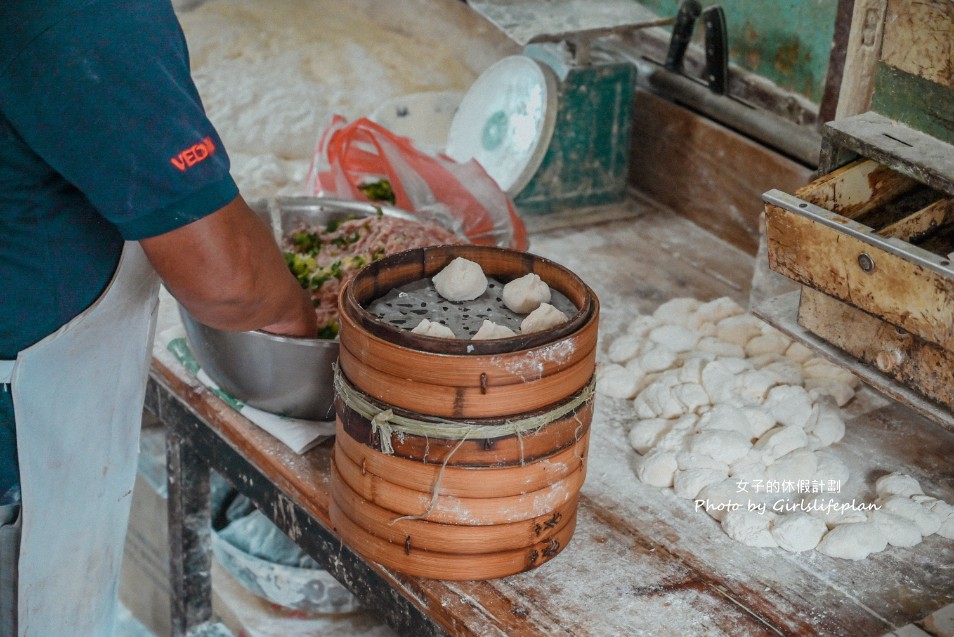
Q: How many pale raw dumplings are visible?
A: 5